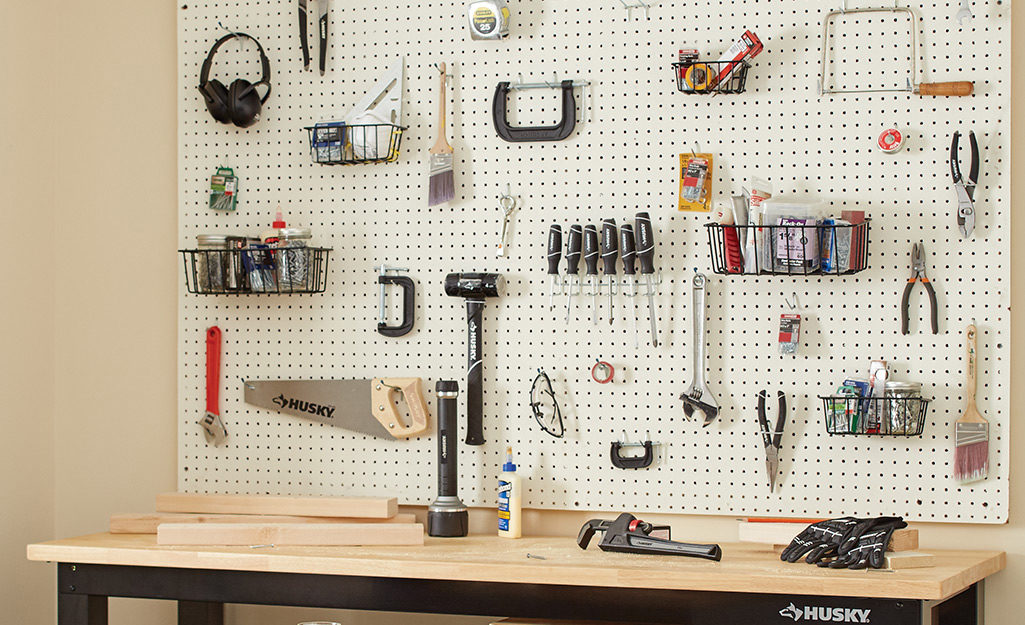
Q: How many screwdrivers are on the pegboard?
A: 6